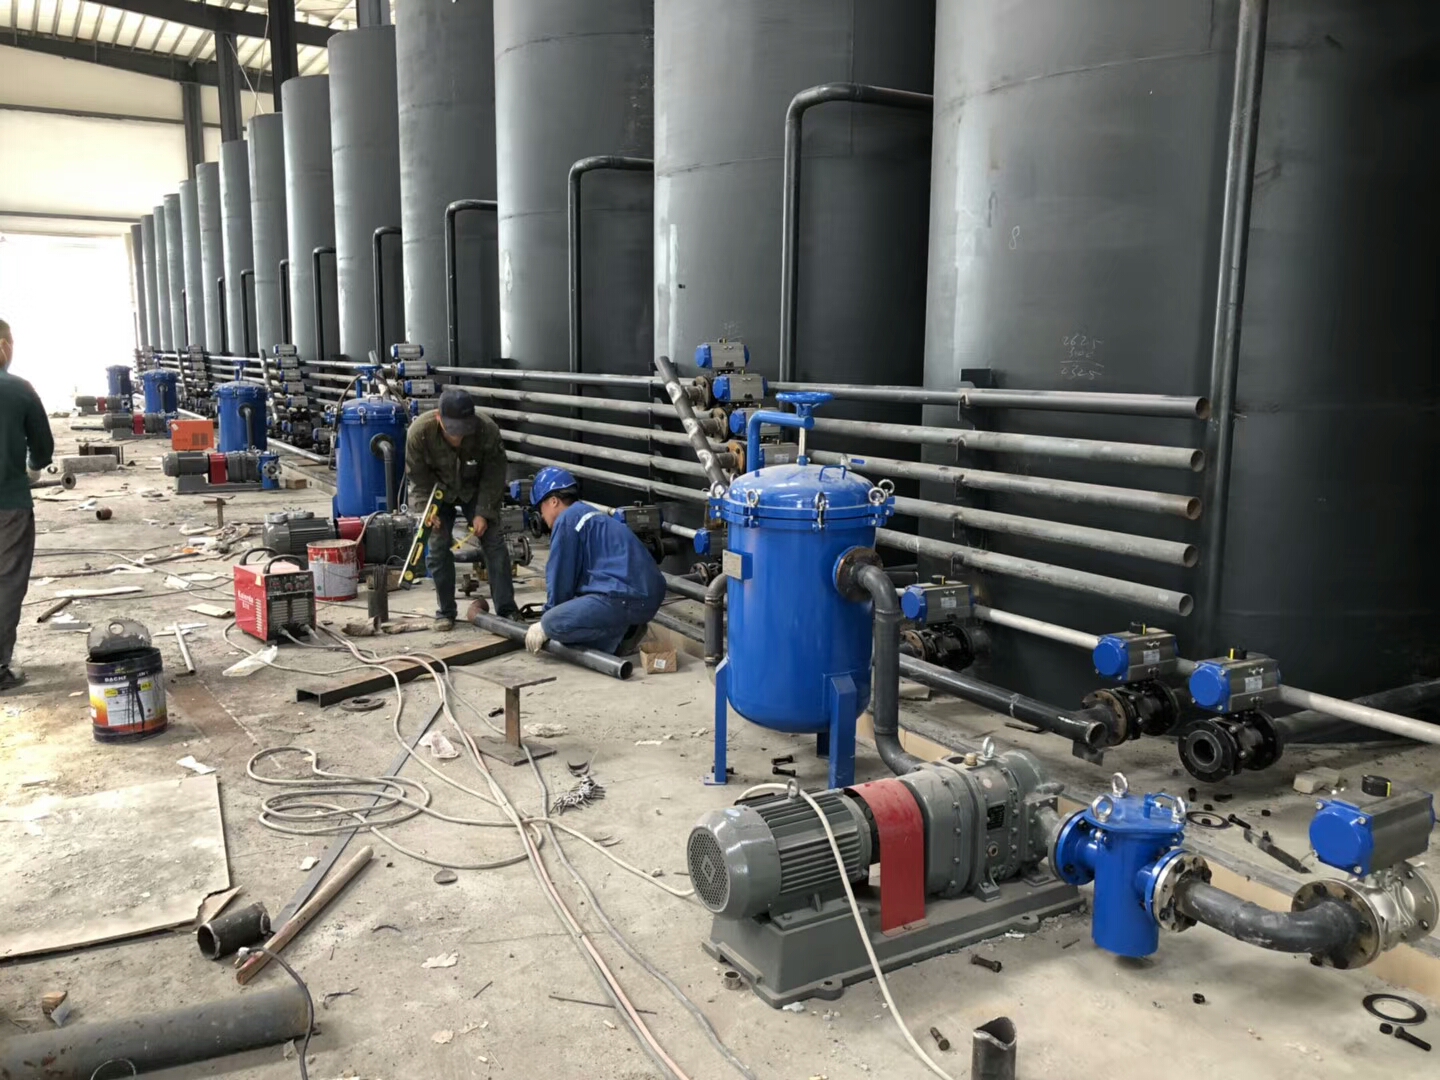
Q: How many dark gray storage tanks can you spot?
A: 14